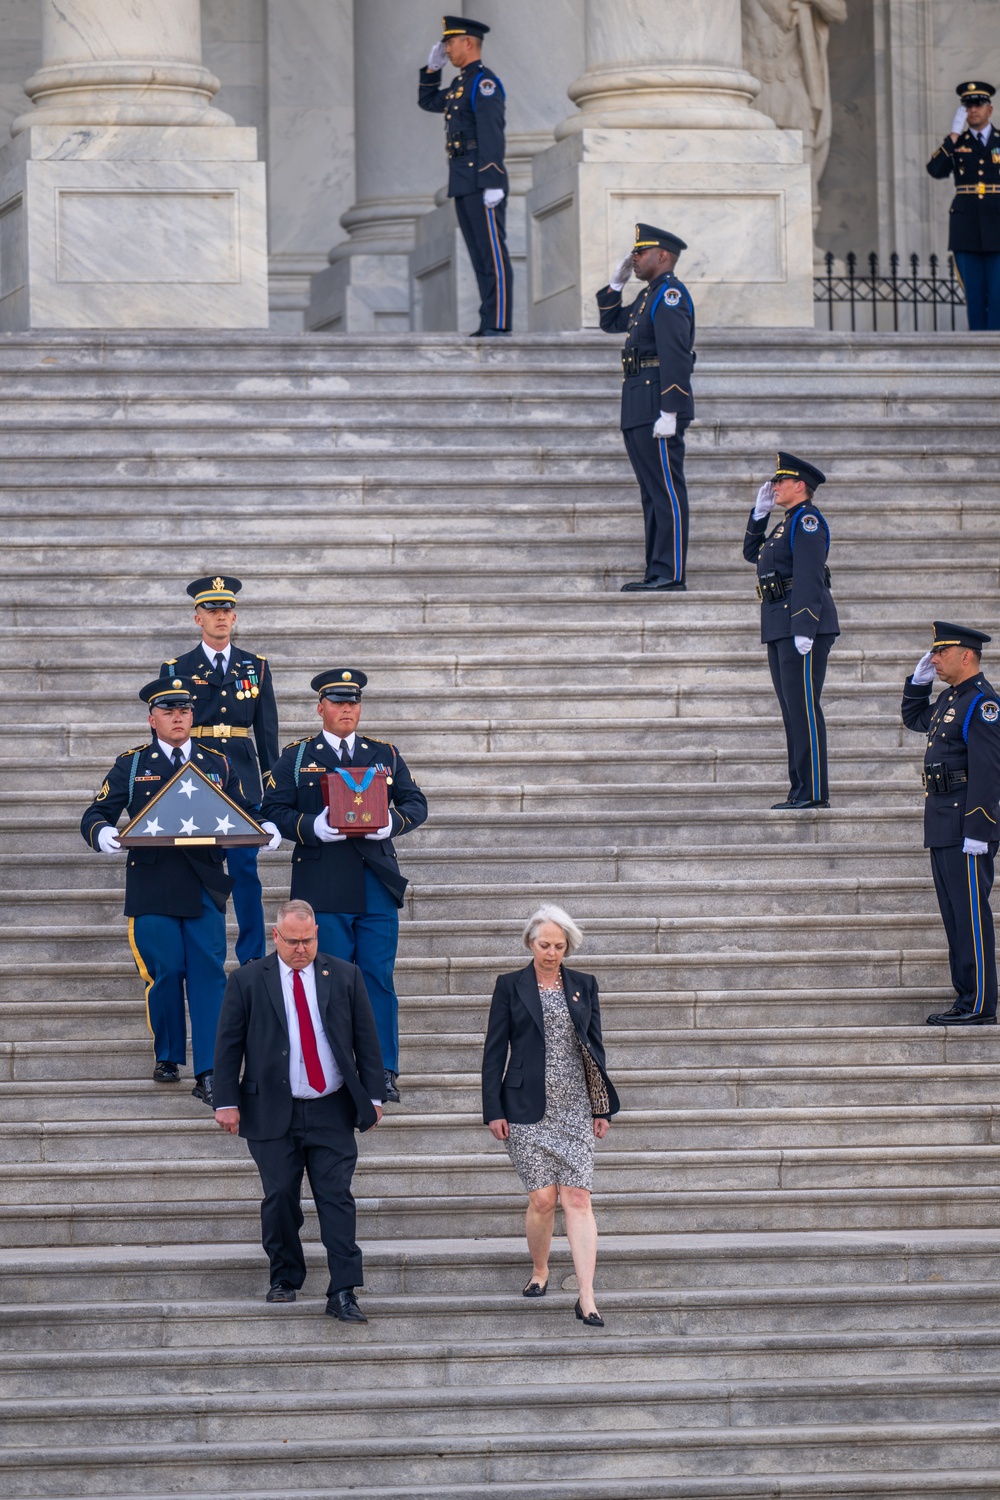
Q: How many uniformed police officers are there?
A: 4